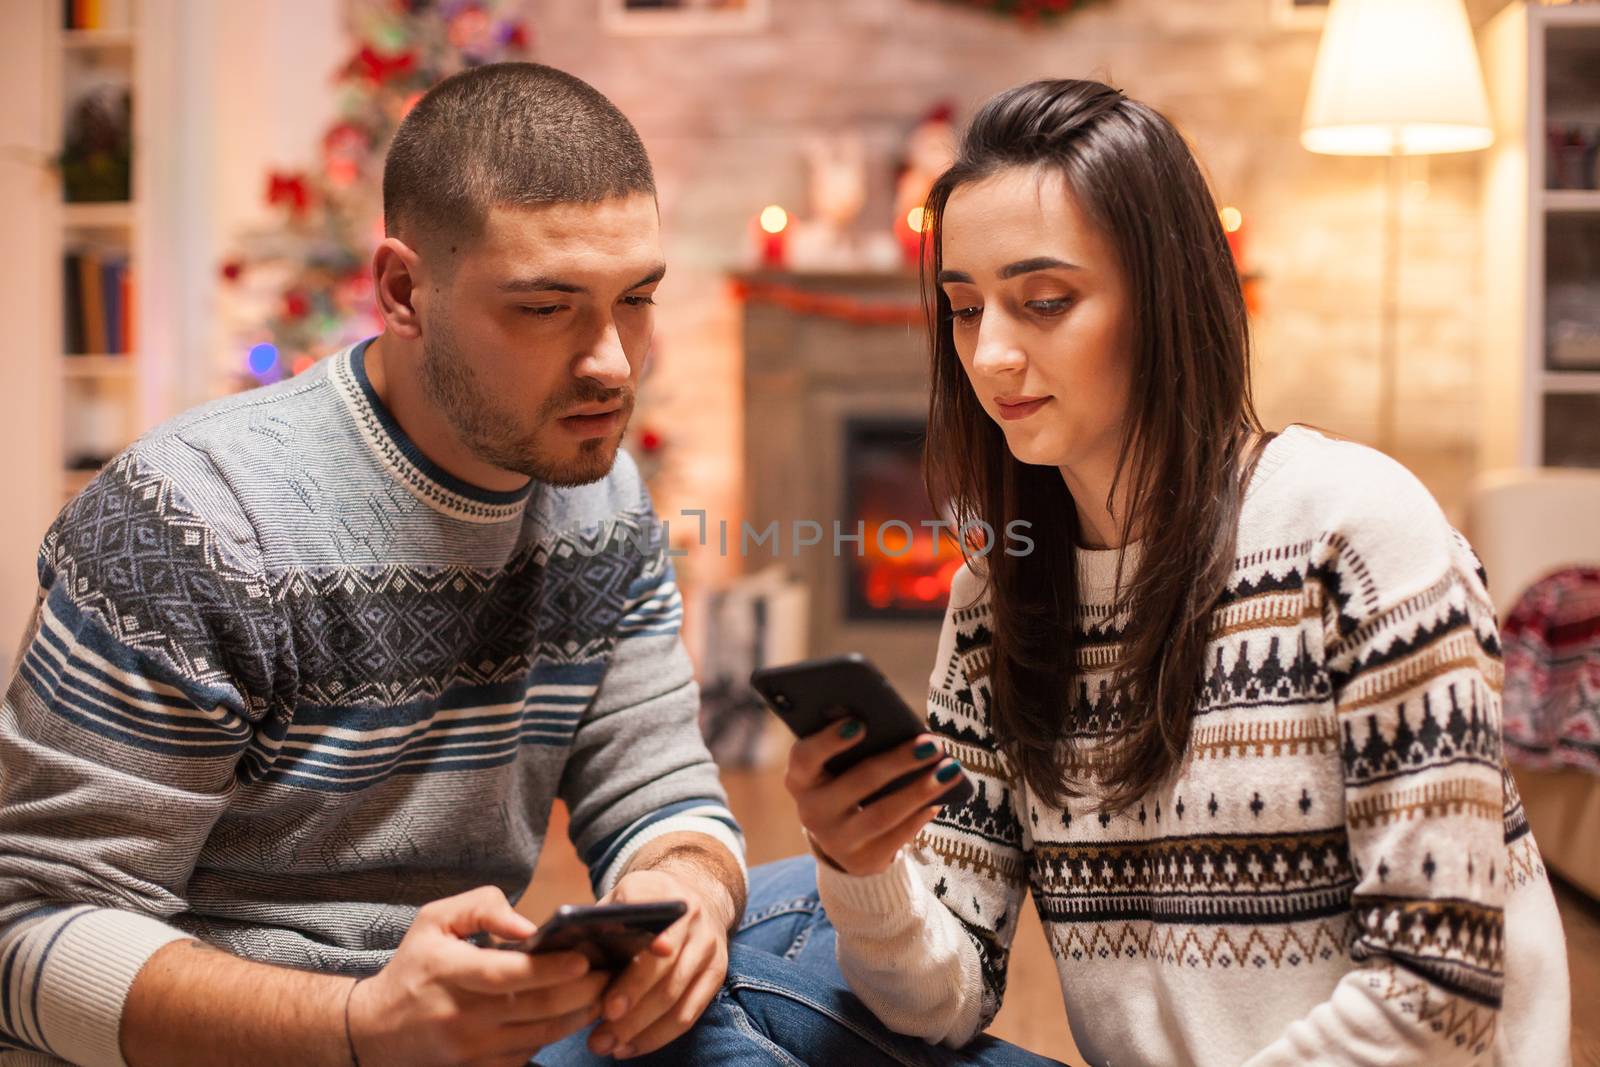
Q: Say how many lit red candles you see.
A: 3